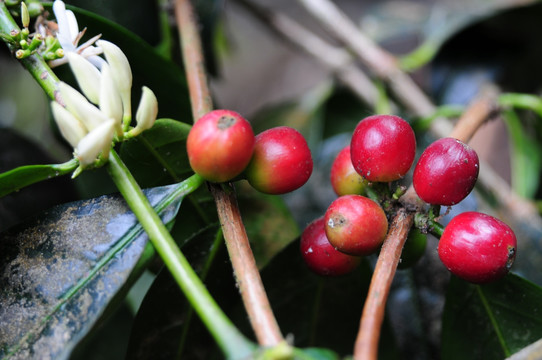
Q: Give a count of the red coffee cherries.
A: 8